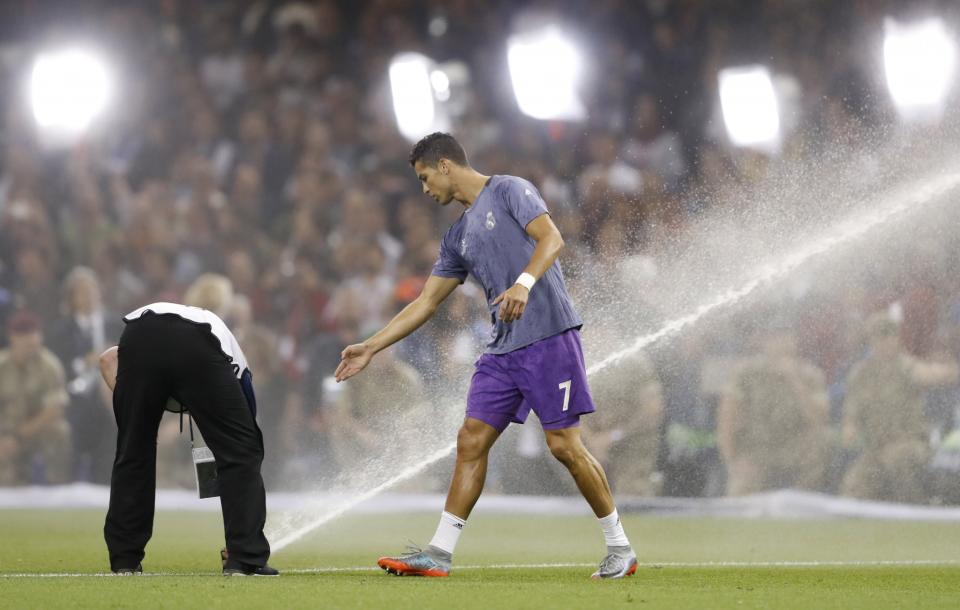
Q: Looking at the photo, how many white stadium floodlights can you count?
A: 5